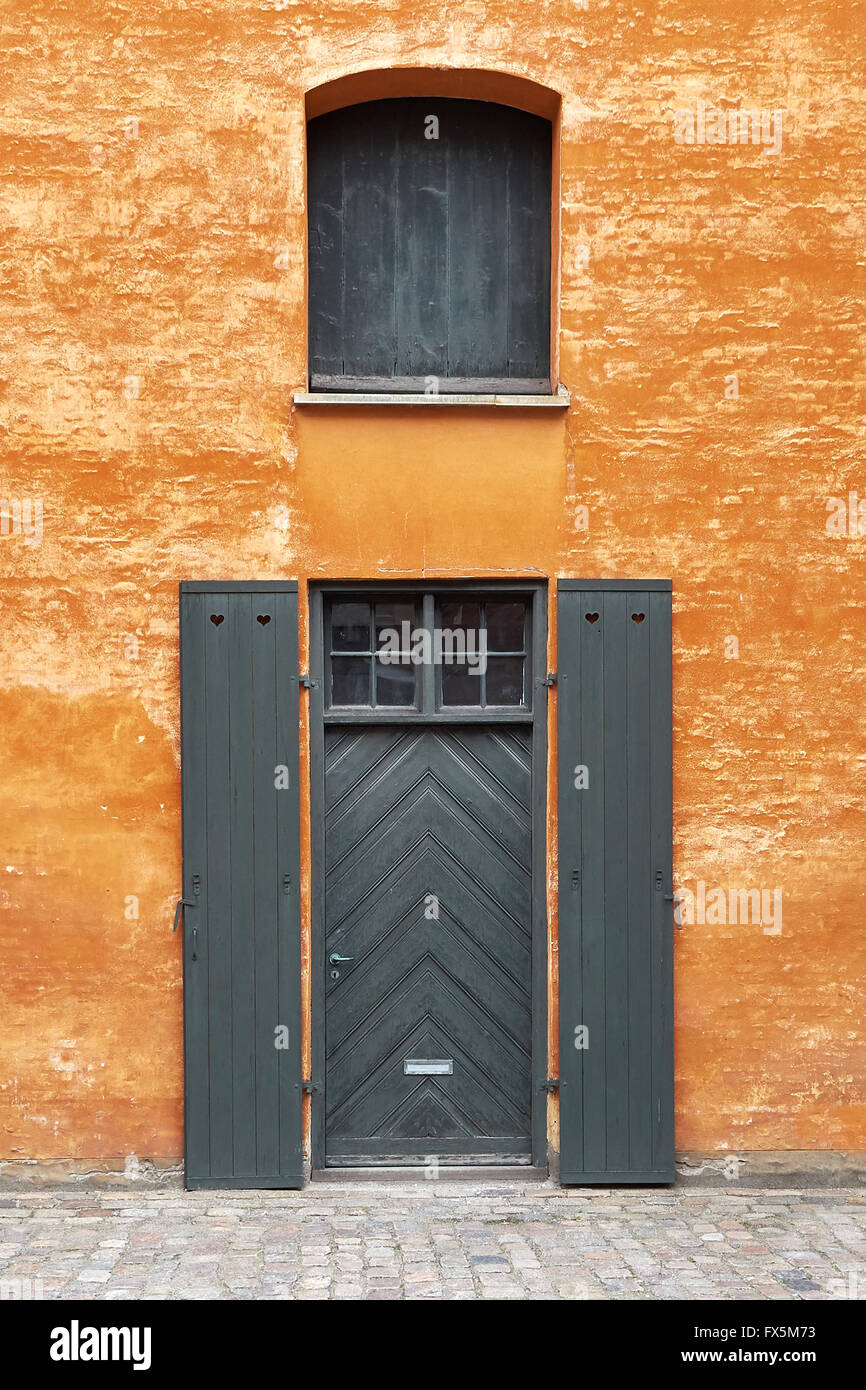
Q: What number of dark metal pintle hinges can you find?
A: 4